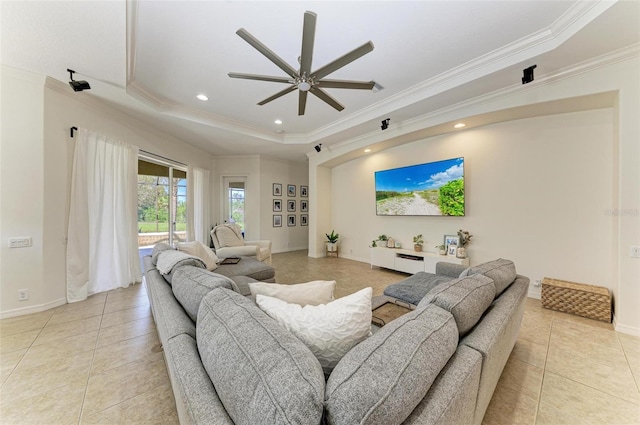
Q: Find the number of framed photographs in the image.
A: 11